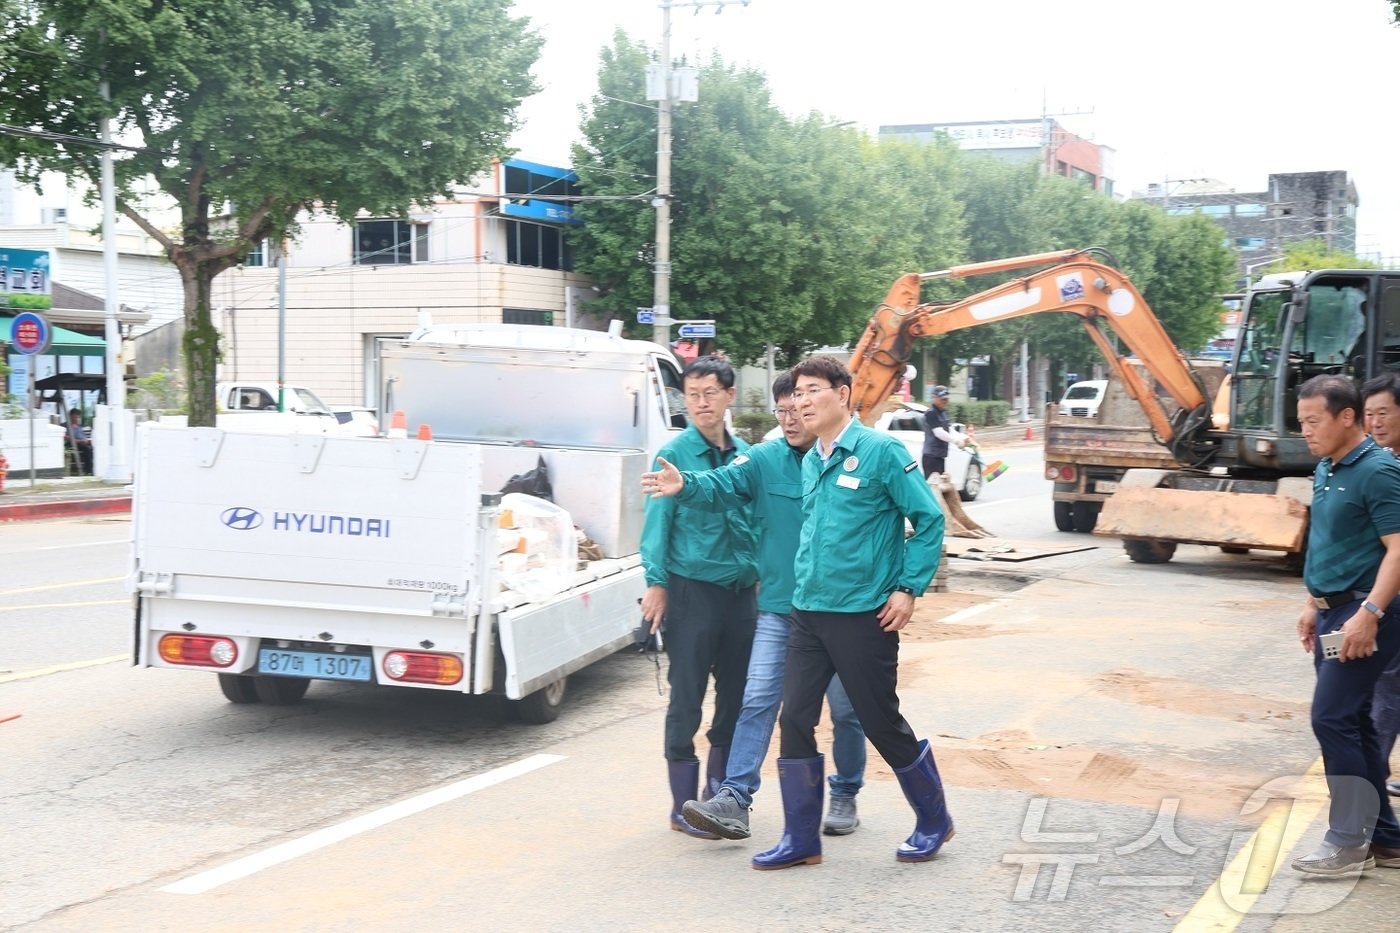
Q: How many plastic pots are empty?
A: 0